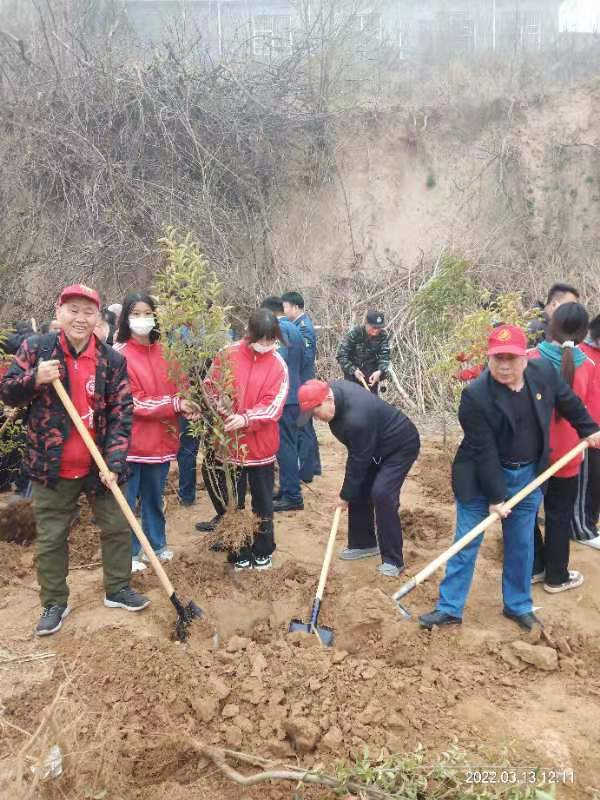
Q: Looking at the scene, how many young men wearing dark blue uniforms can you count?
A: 2